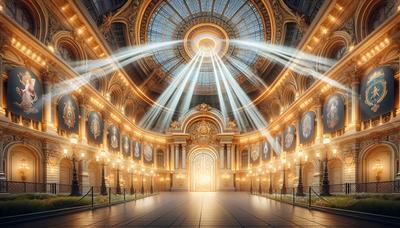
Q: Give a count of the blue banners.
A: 14